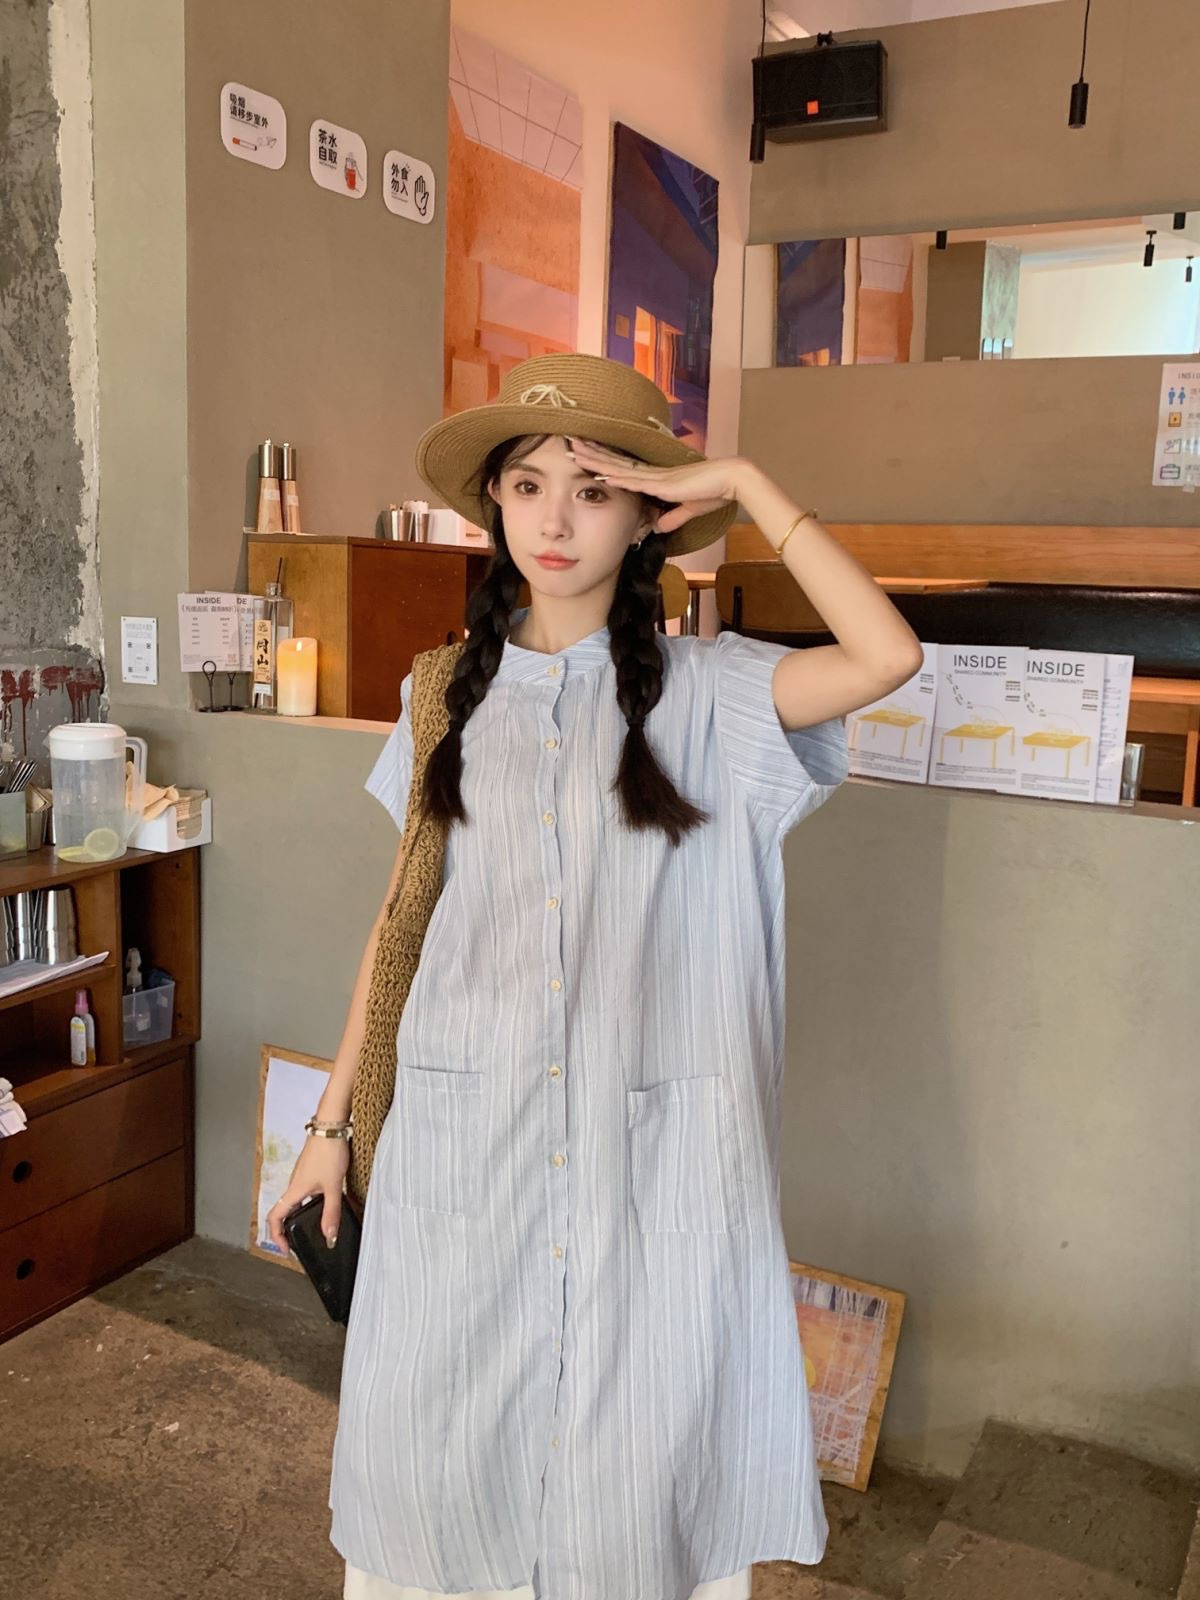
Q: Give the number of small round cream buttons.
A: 10